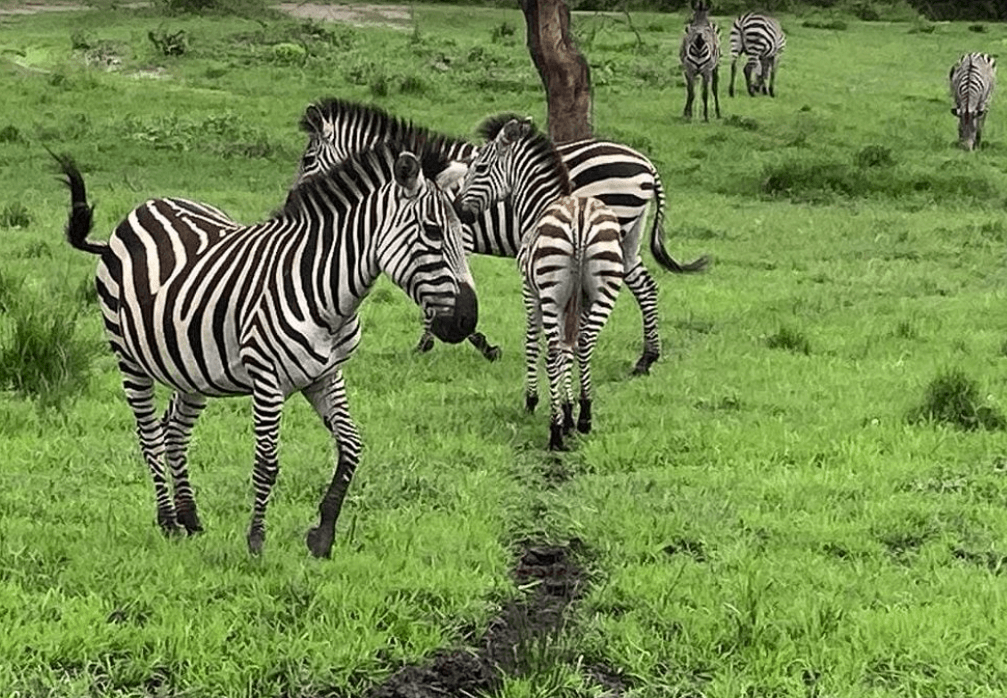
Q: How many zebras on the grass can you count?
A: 6